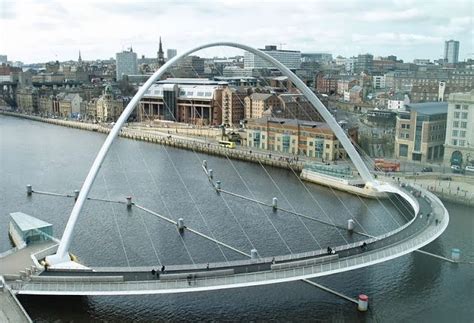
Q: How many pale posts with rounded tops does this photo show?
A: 12